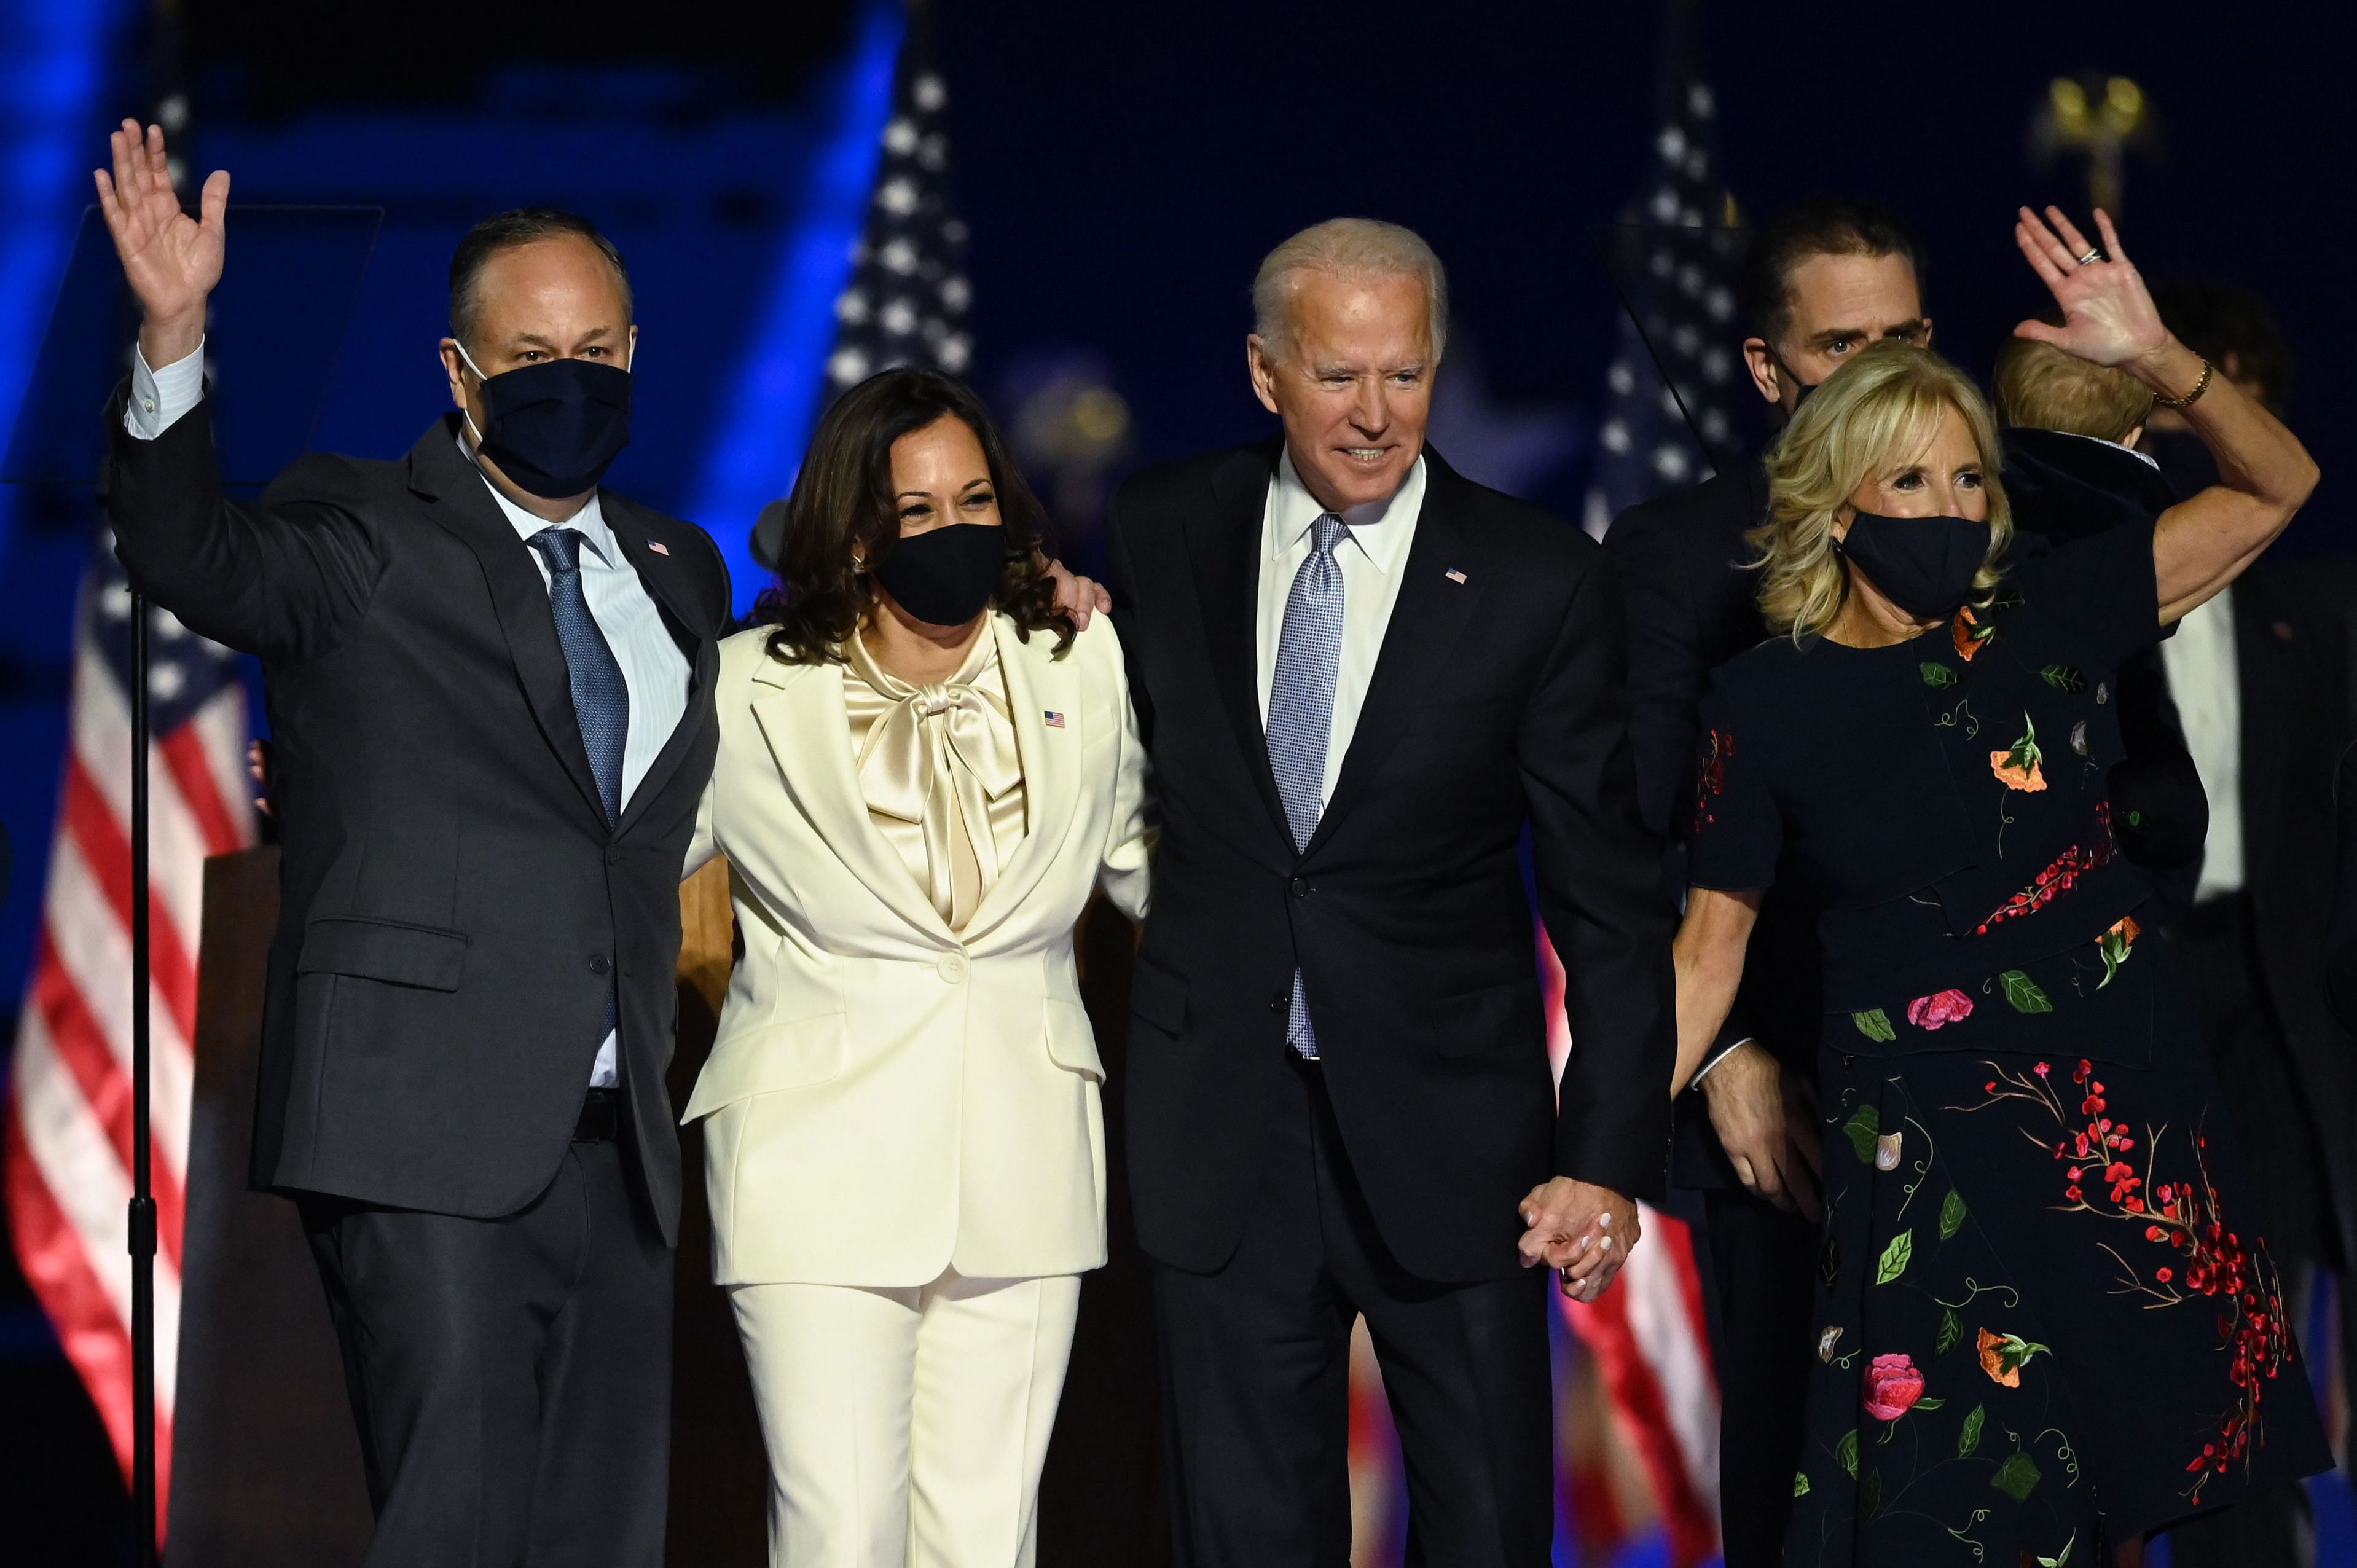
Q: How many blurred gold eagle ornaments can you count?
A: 2